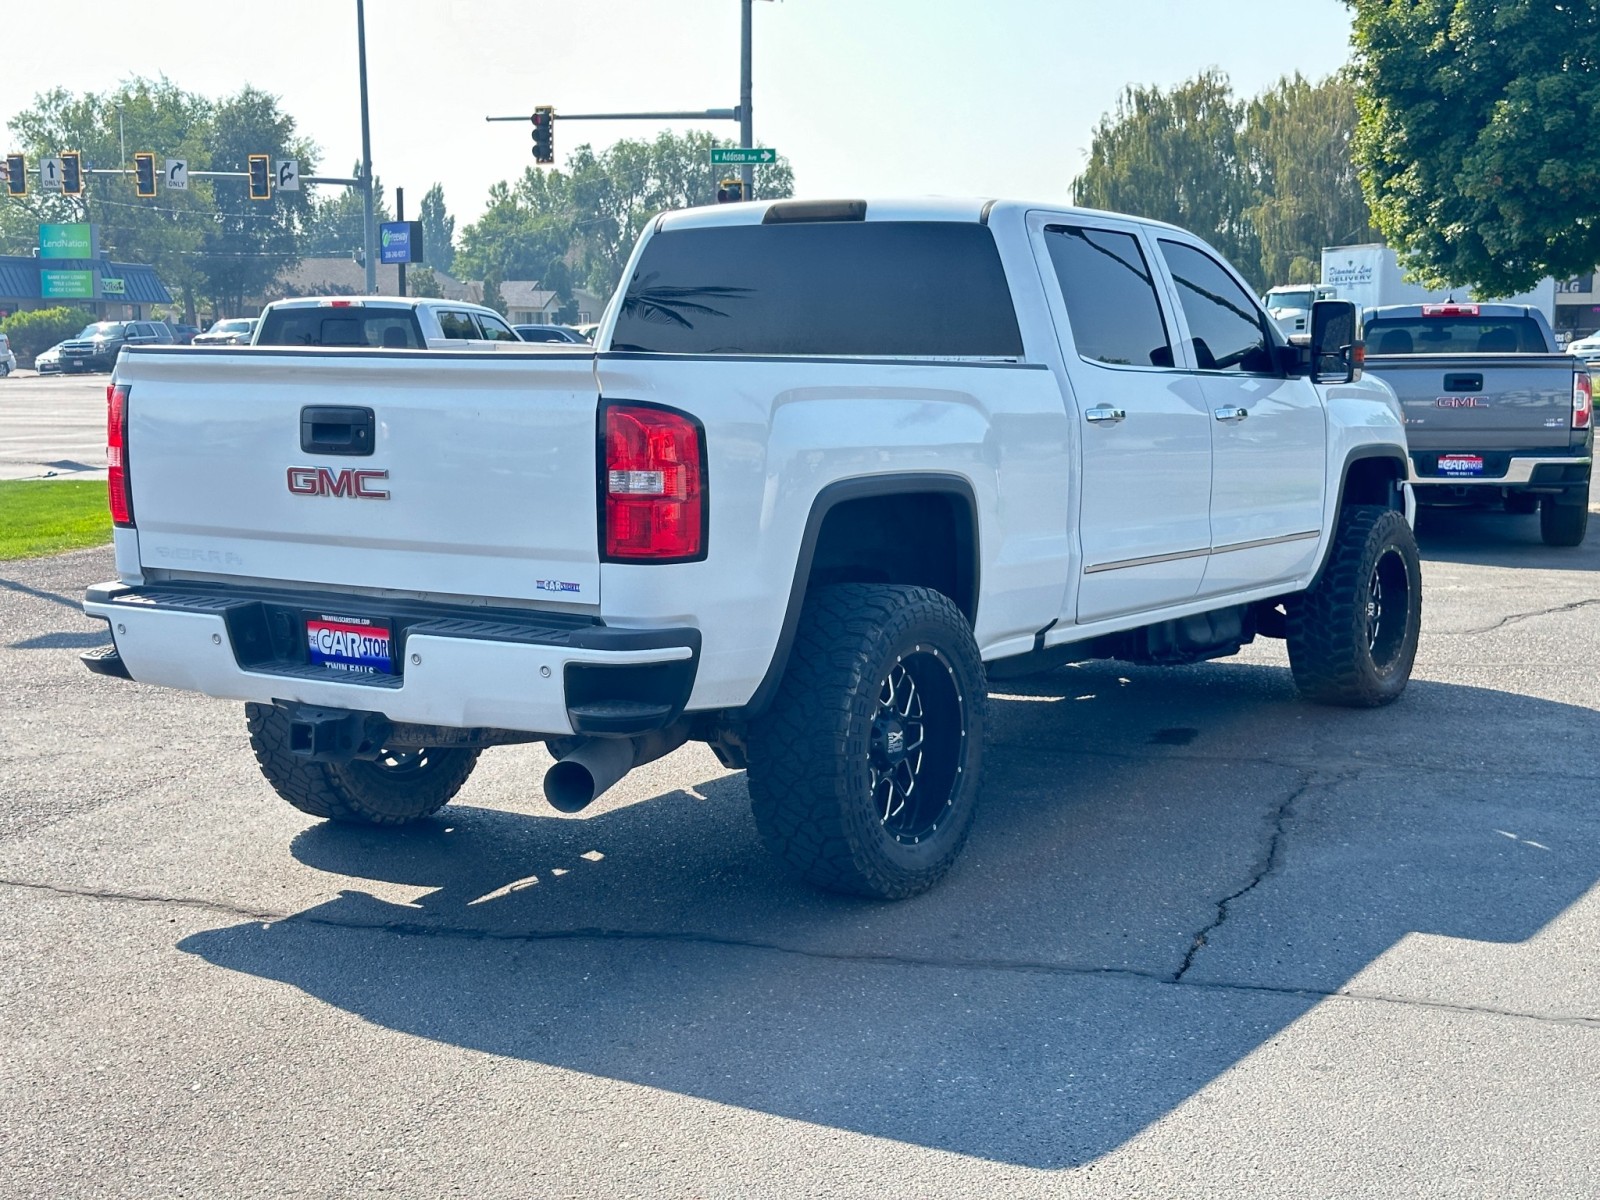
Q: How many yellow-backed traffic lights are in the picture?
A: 6